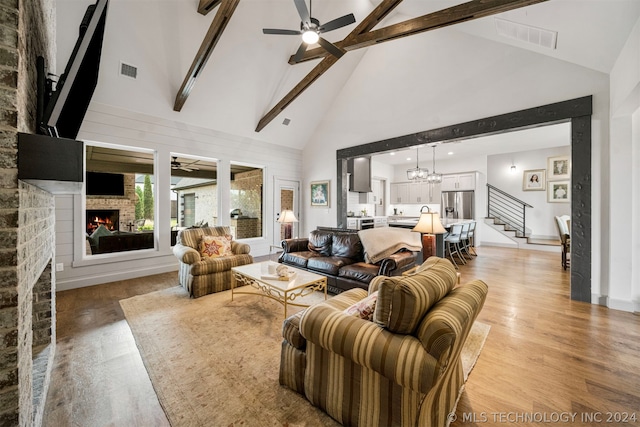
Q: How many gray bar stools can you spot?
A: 3